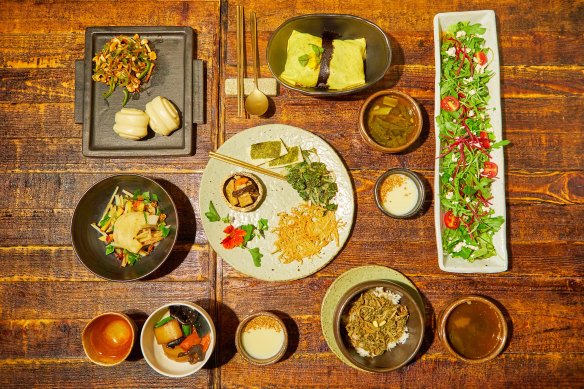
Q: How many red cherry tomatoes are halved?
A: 5